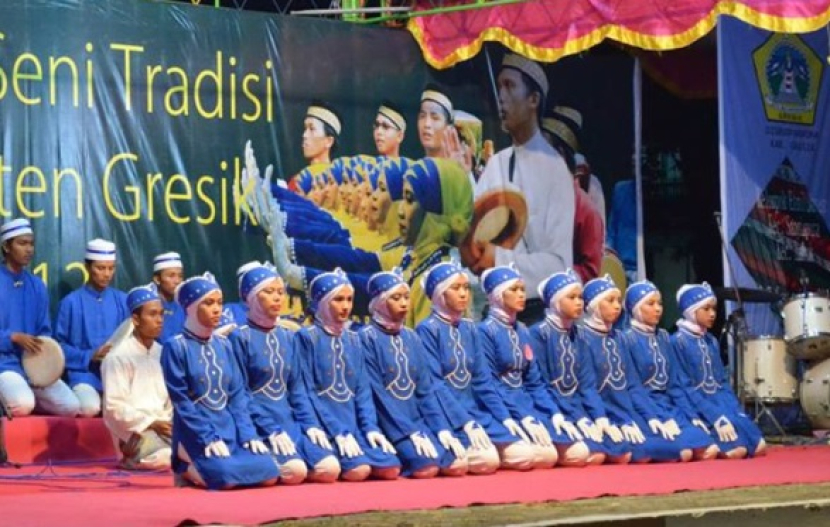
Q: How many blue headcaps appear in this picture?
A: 11